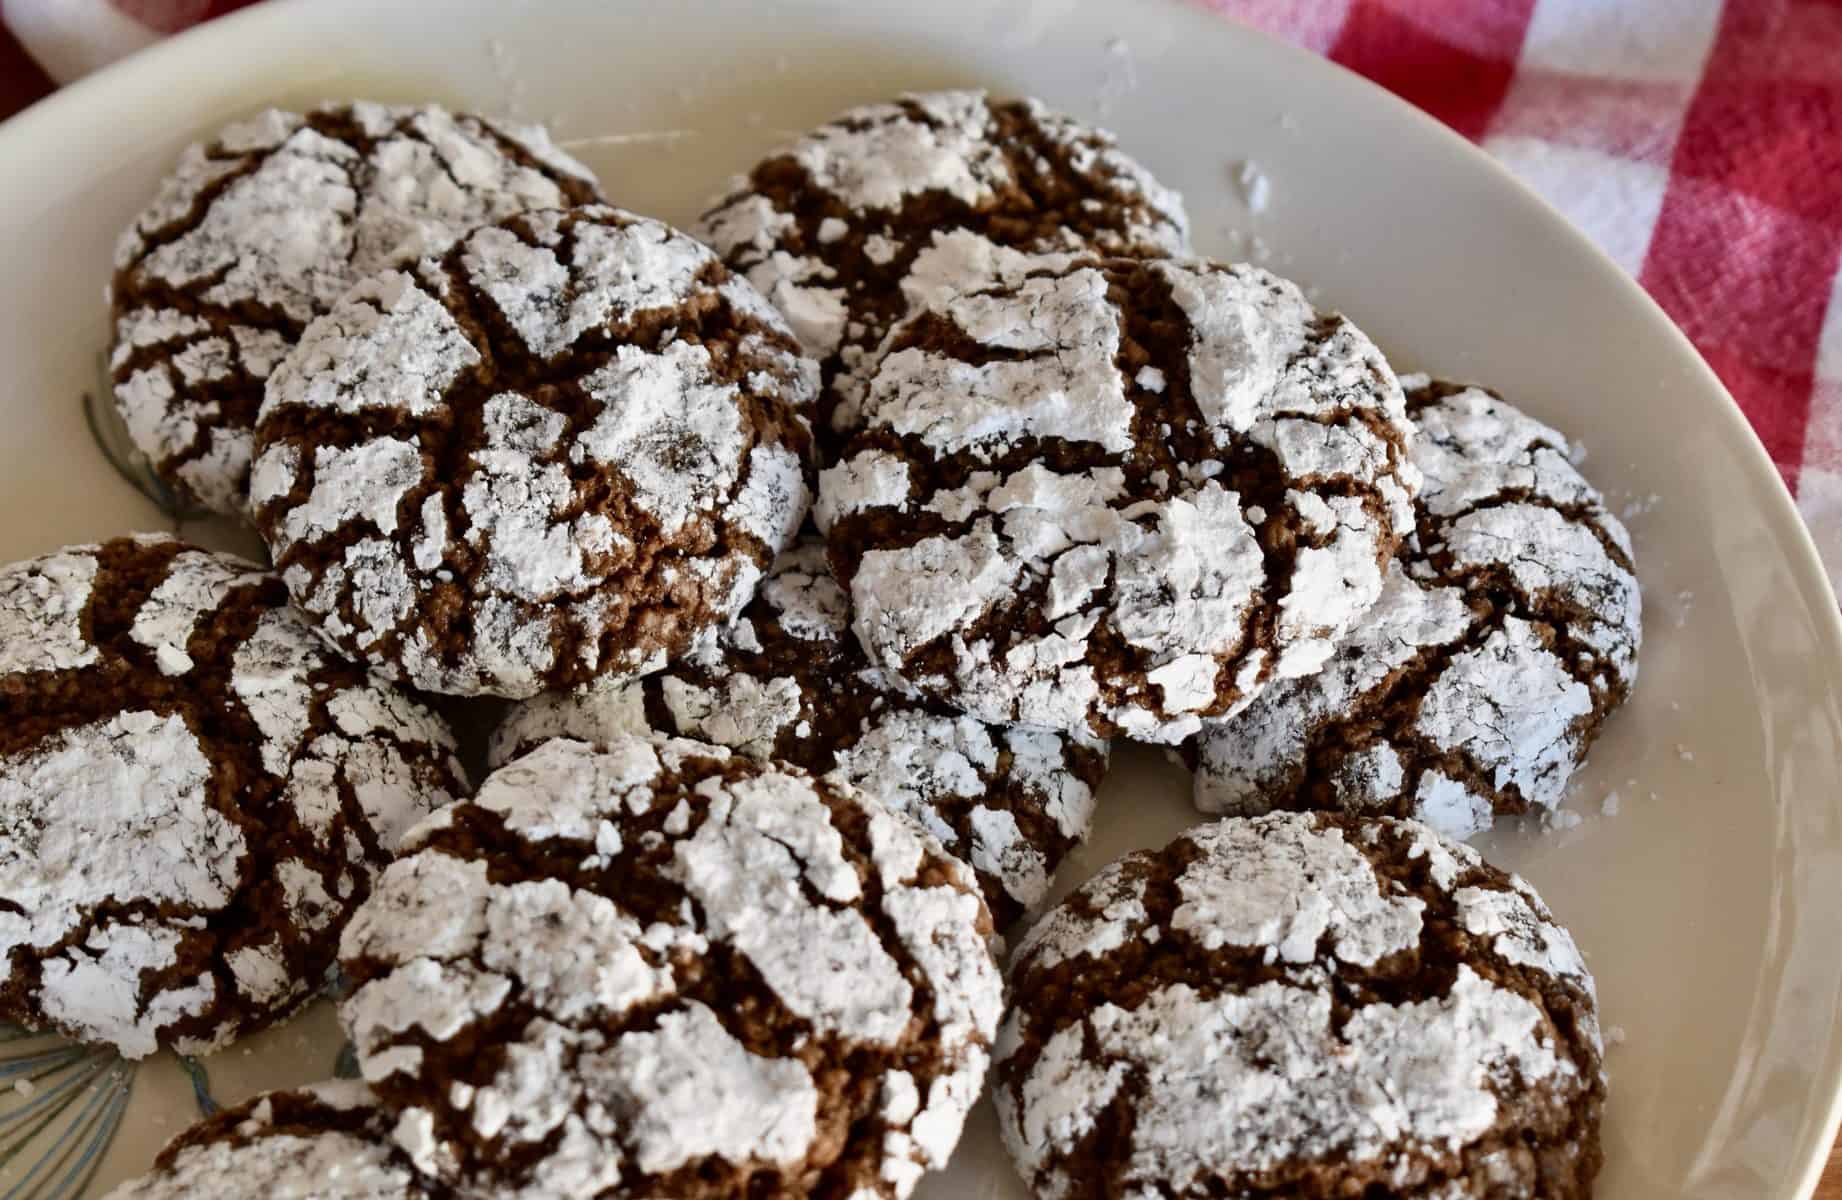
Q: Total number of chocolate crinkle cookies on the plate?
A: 10